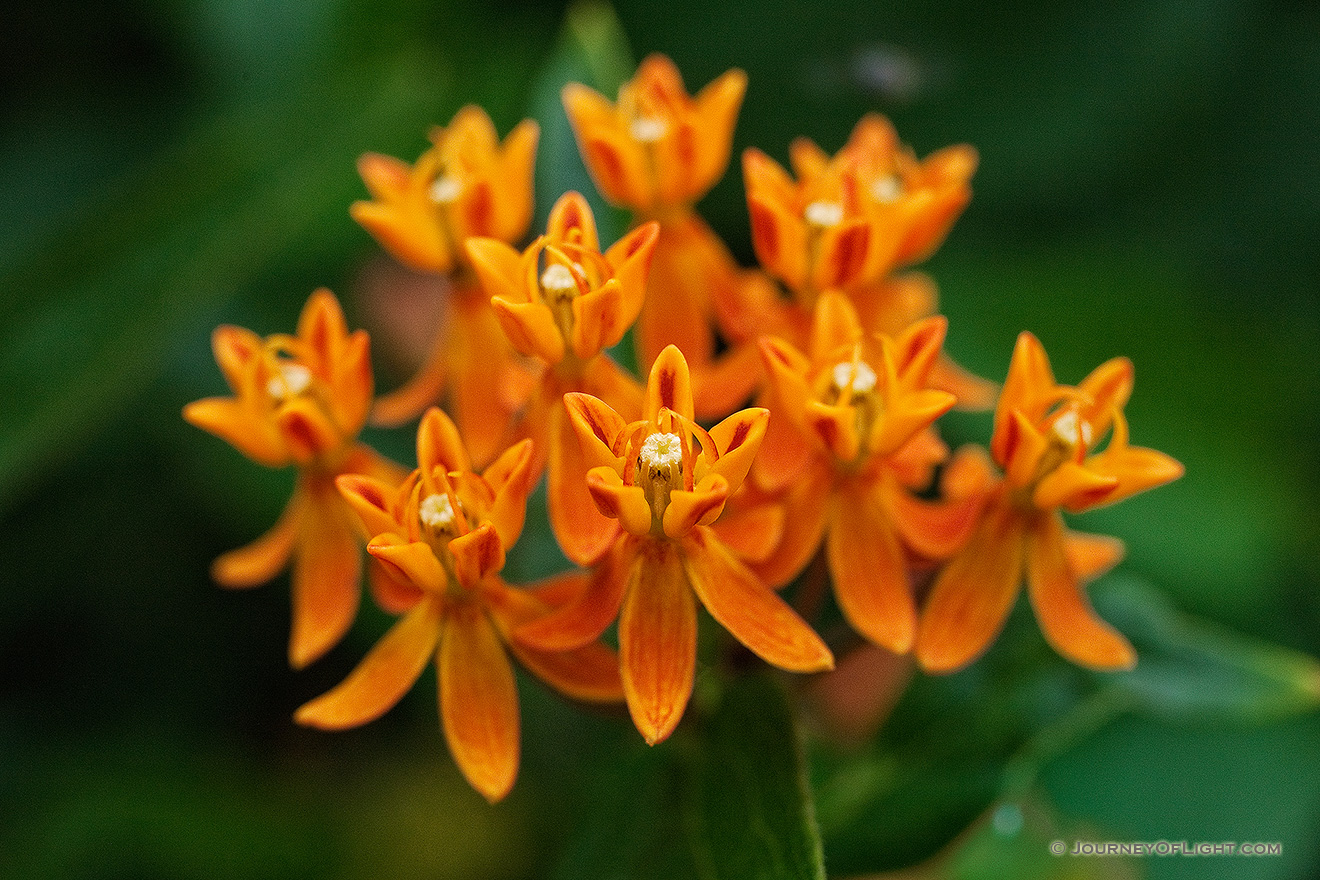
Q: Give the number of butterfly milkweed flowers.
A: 10